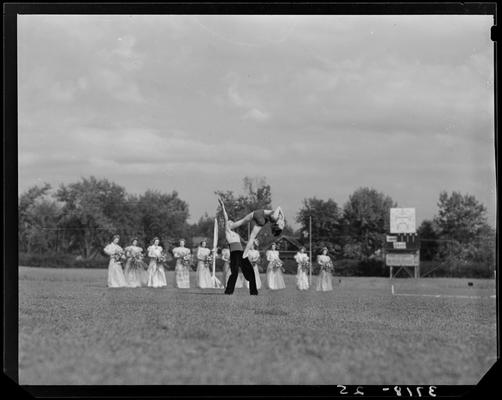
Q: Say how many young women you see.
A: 11